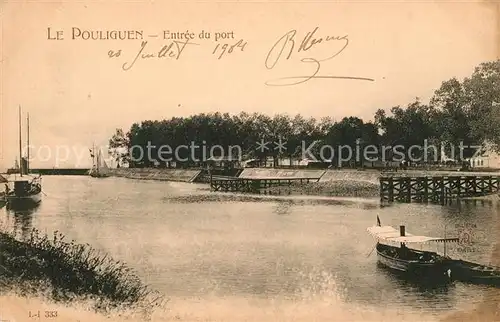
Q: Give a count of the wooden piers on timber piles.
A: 2